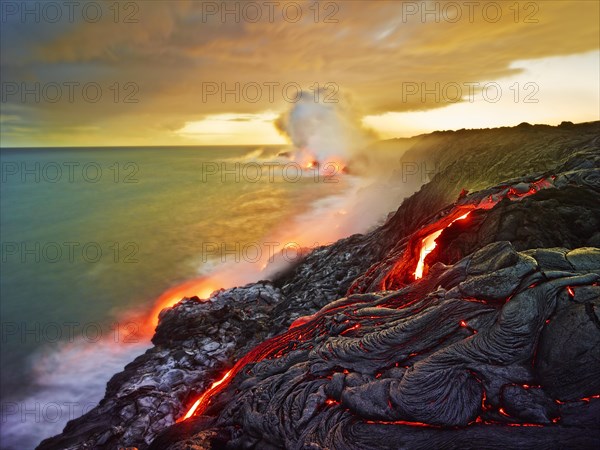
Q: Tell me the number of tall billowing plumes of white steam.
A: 1